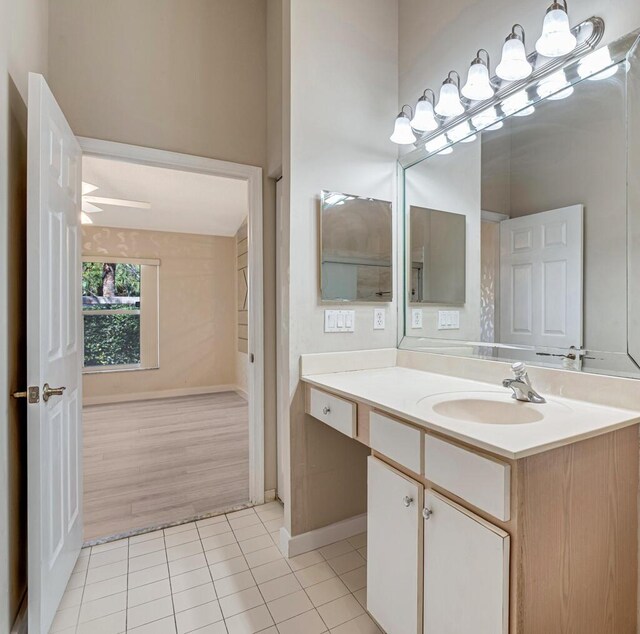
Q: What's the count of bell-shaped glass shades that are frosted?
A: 6